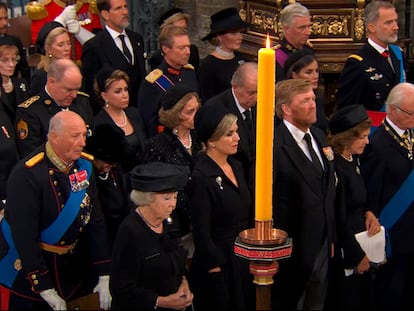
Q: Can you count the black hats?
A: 11